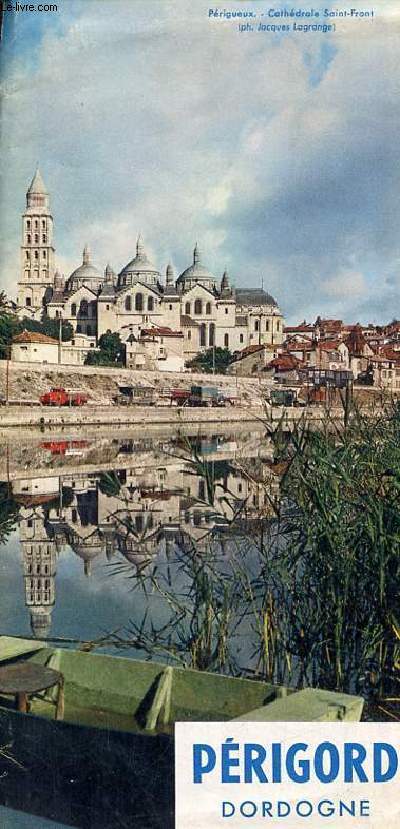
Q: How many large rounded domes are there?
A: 3